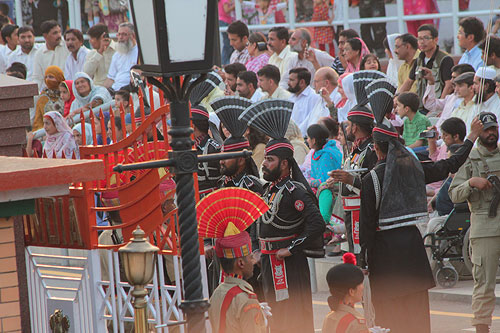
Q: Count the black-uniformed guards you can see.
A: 5